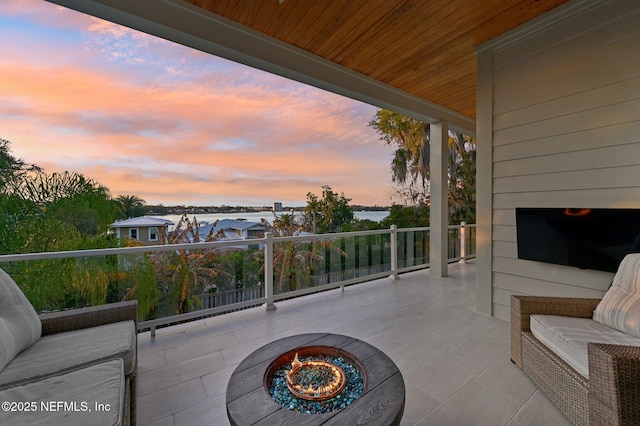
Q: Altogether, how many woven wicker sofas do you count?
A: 2